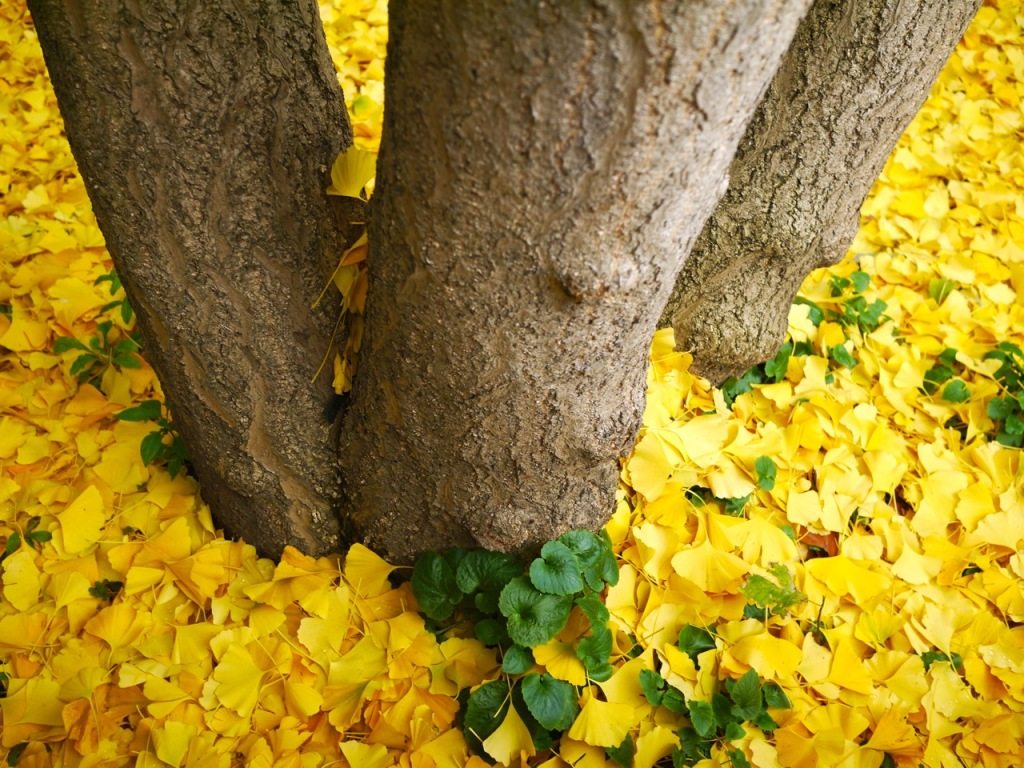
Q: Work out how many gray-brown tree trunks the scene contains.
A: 3